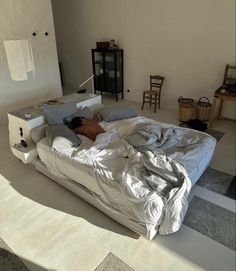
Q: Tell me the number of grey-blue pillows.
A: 4